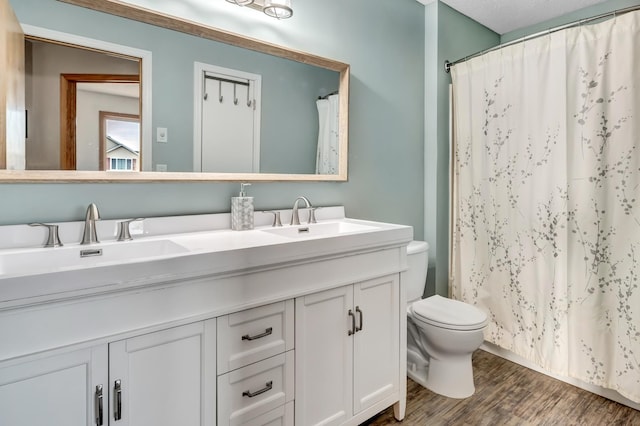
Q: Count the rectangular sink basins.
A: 2